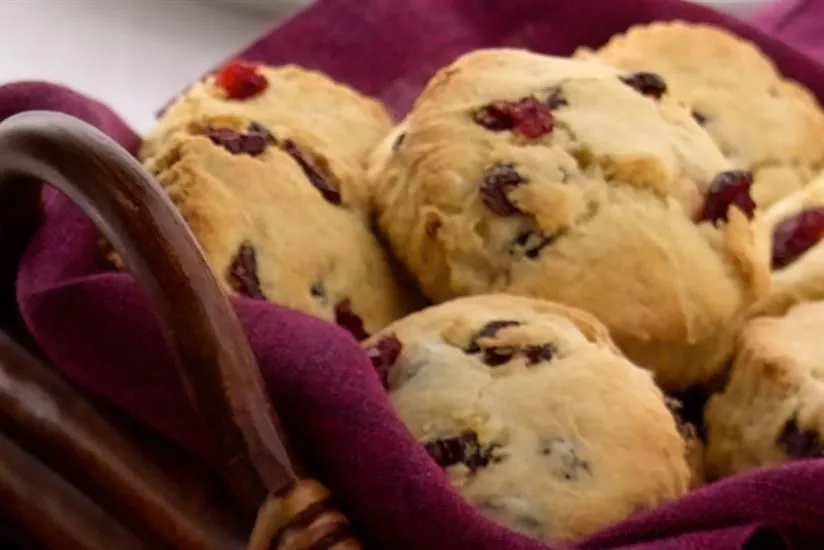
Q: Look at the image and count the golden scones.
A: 6